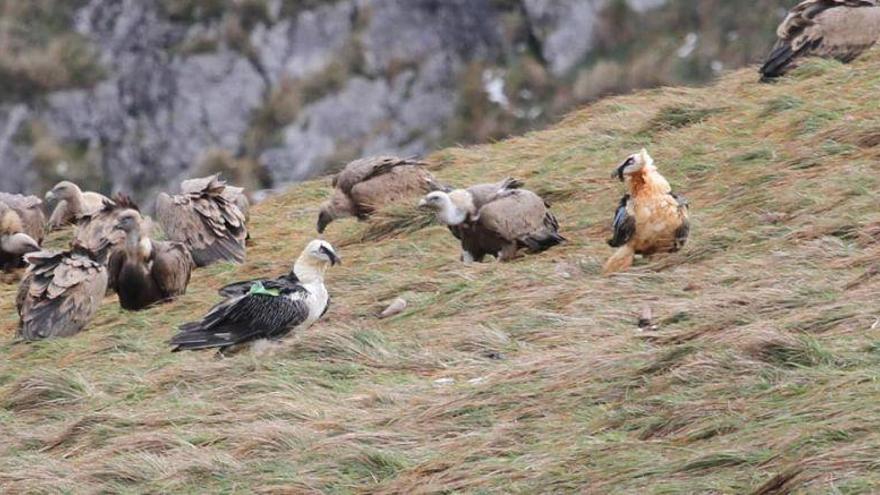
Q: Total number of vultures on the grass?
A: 11